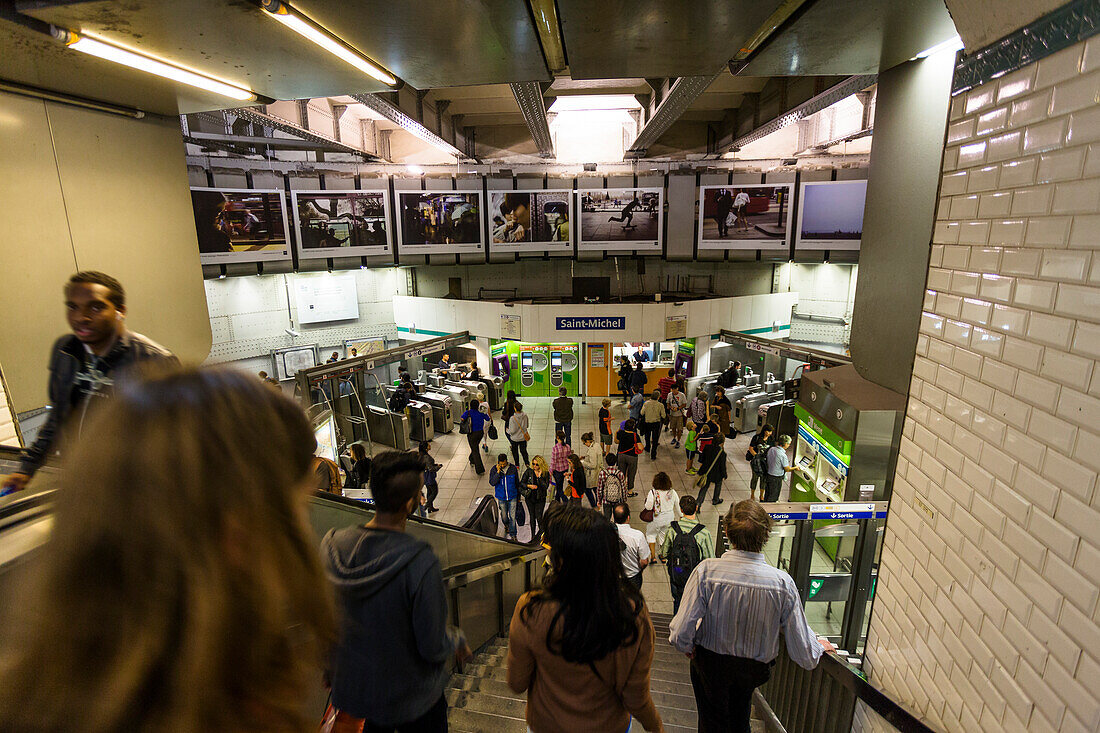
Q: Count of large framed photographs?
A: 7